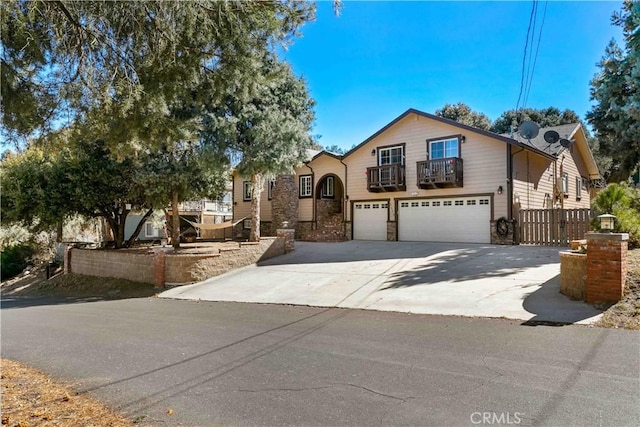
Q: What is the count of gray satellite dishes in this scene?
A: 3